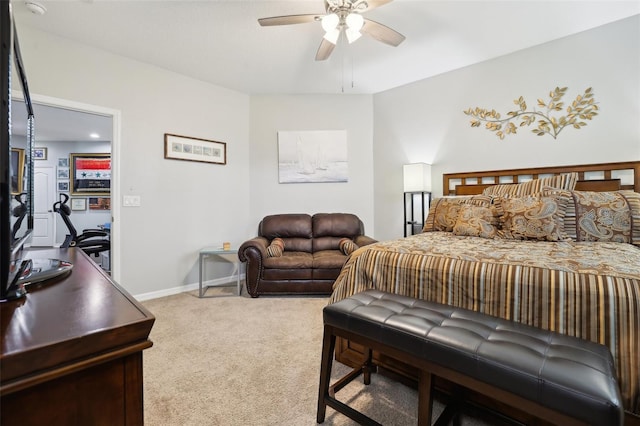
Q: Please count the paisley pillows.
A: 4